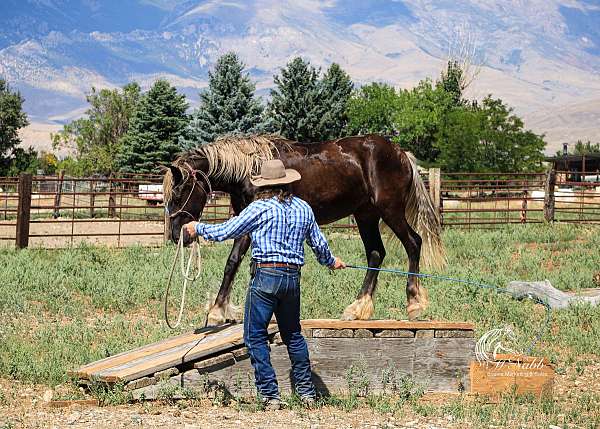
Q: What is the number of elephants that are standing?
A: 0